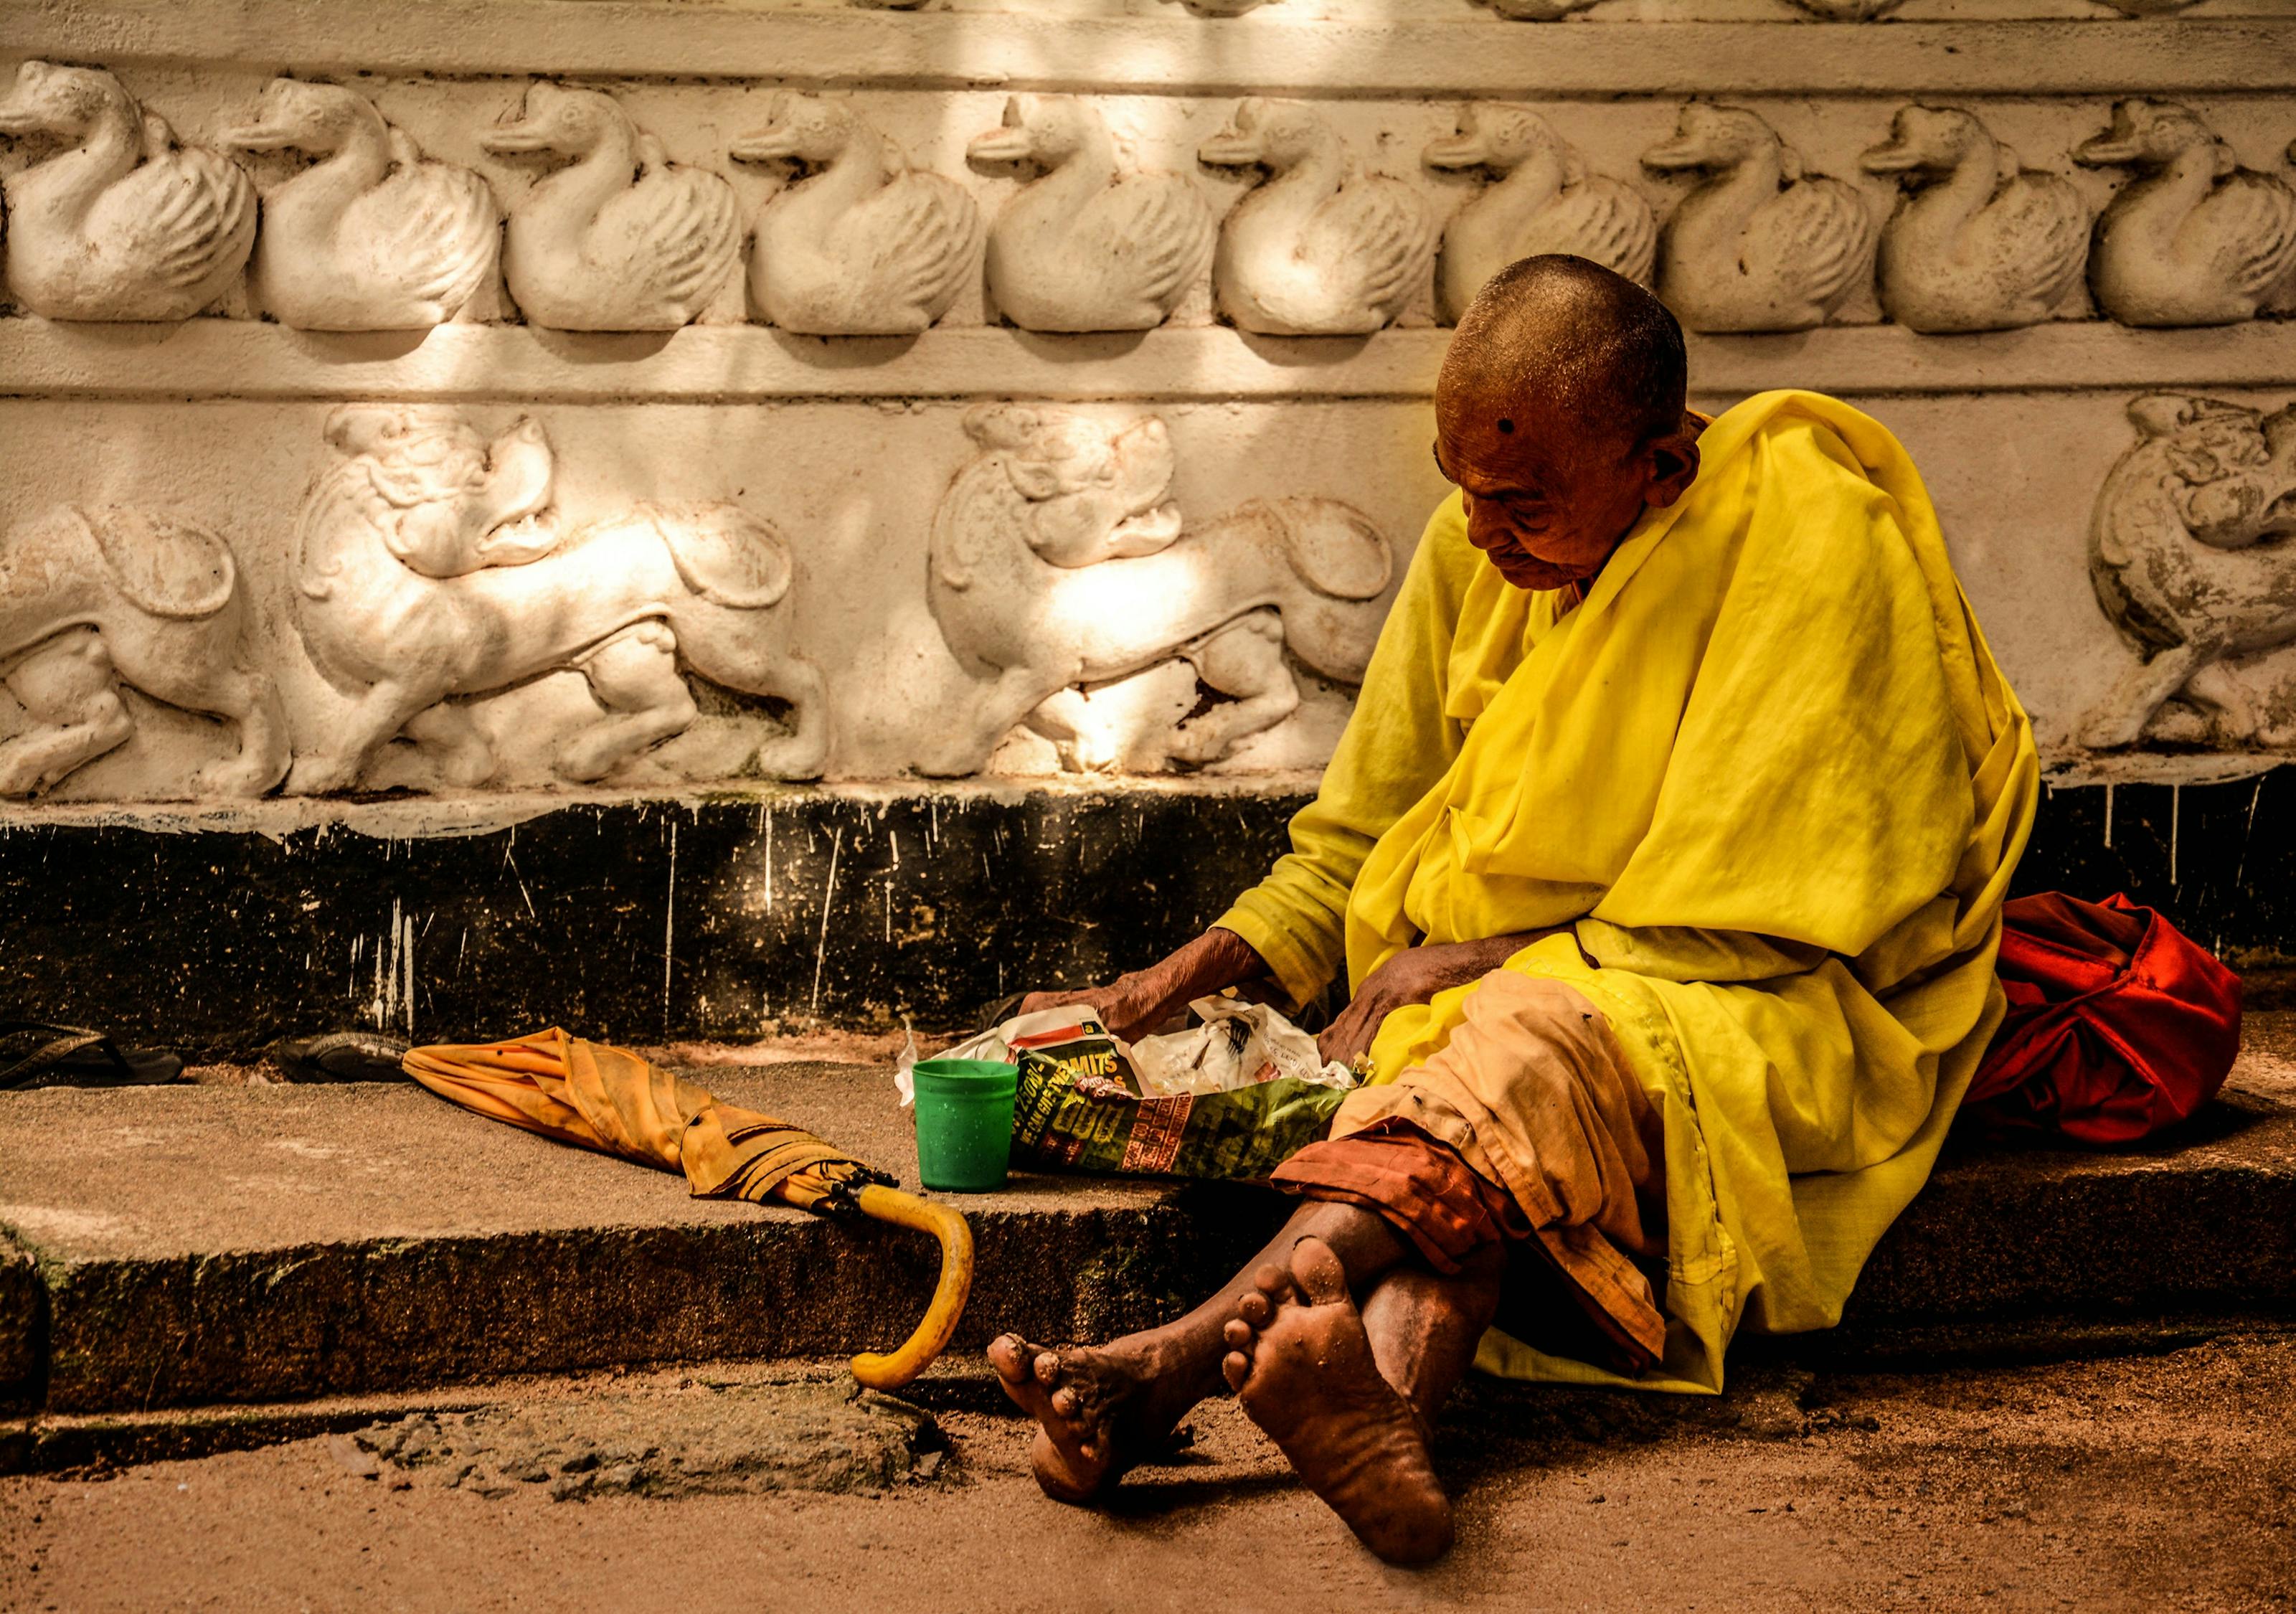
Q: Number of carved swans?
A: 10